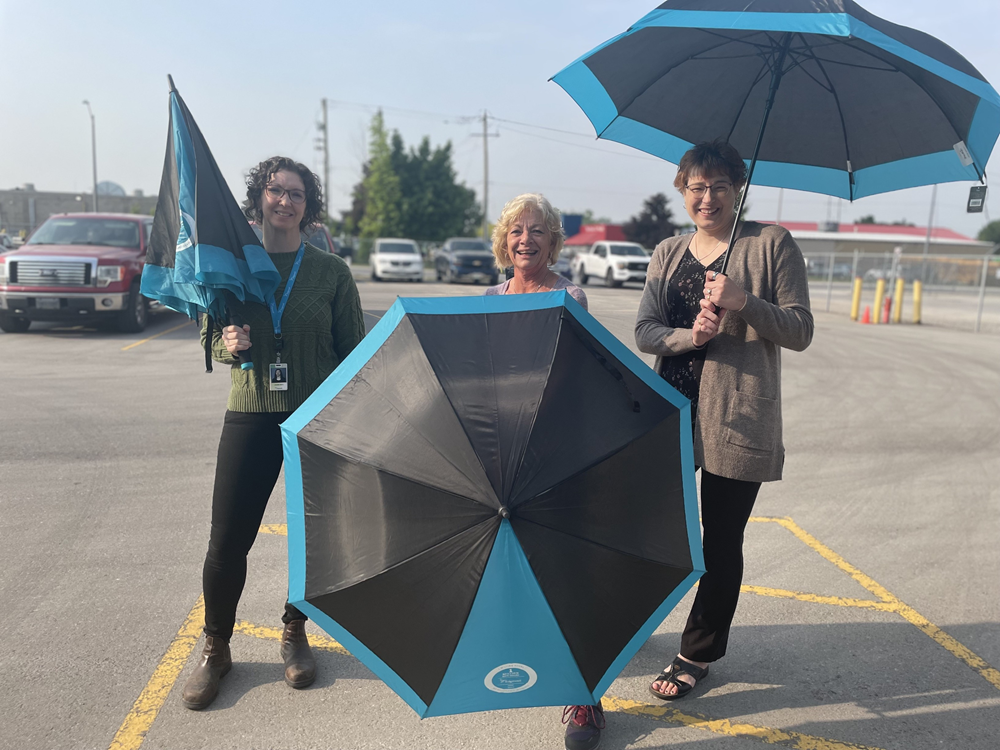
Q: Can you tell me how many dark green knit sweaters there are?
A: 1